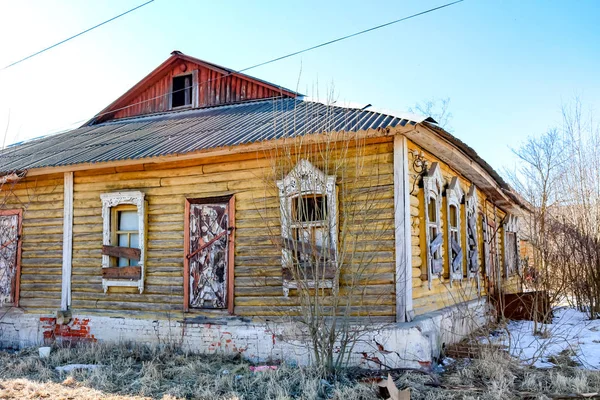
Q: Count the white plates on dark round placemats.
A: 0